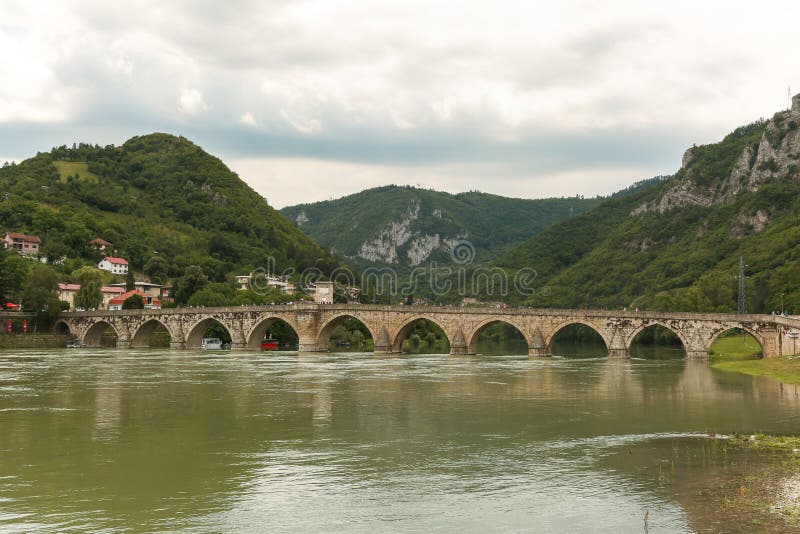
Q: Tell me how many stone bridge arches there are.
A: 11